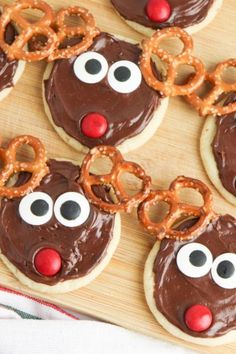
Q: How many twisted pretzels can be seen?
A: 7